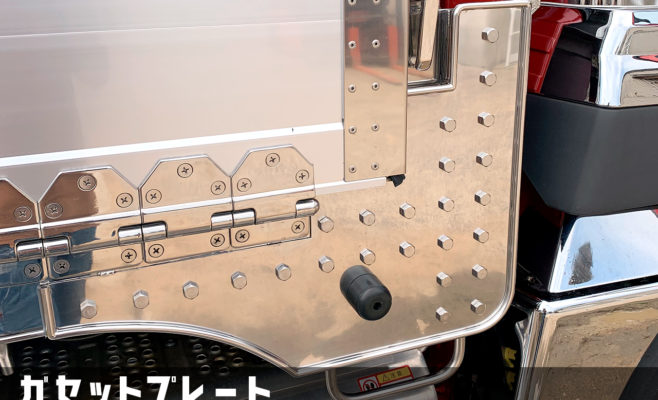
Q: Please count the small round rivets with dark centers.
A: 10